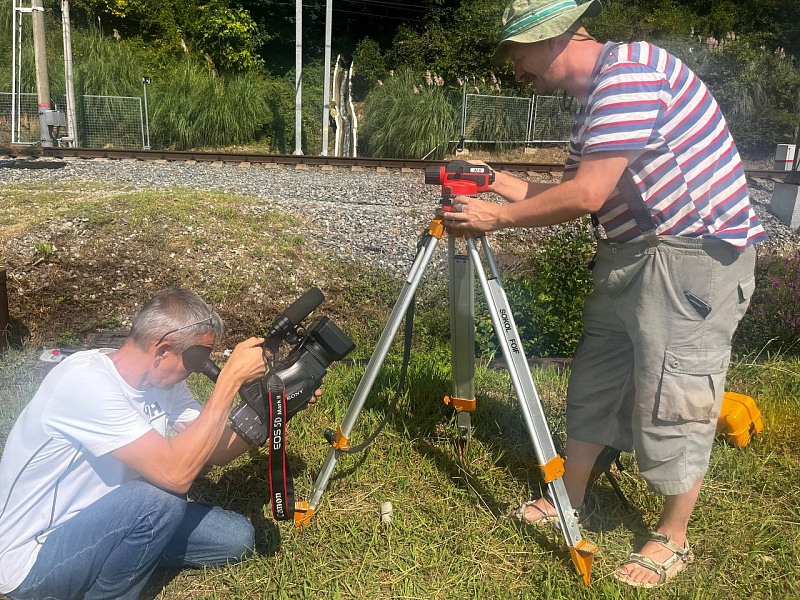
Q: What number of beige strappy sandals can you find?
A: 2